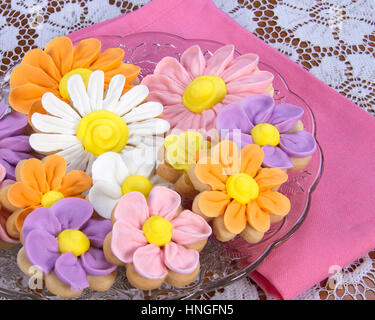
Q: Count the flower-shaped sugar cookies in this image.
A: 12